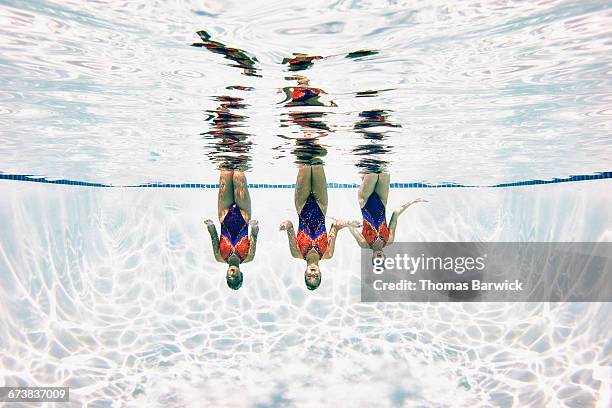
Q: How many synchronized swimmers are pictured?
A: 3